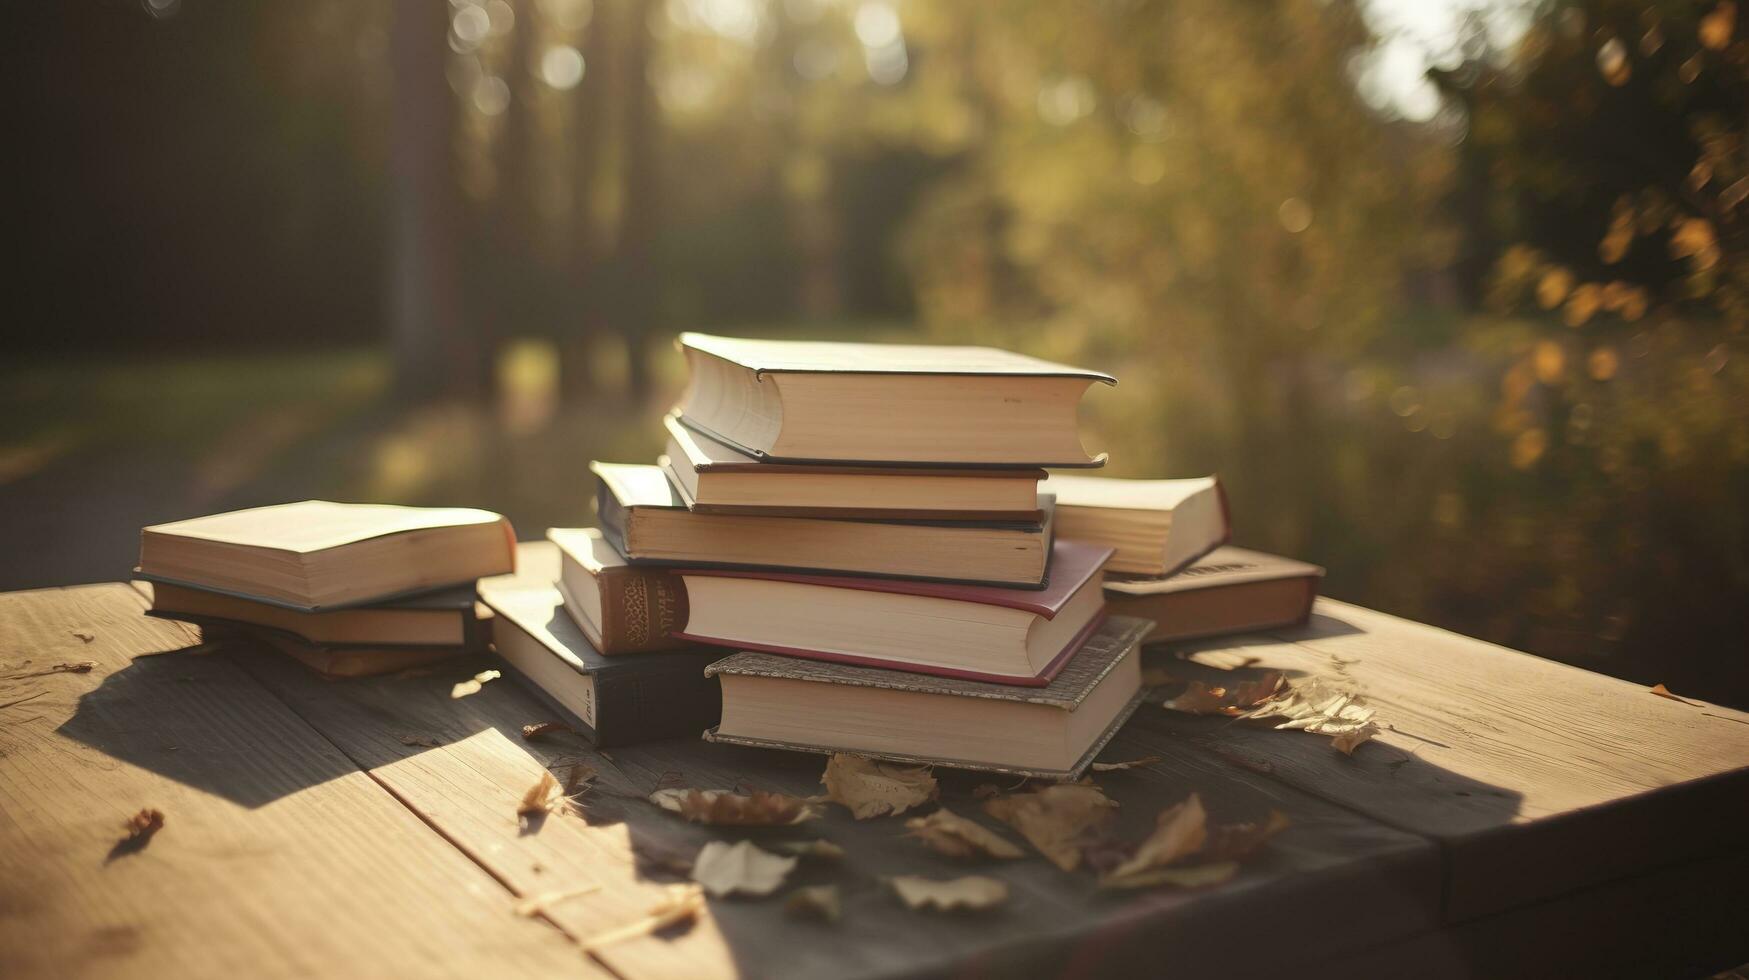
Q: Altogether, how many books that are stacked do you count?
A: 12